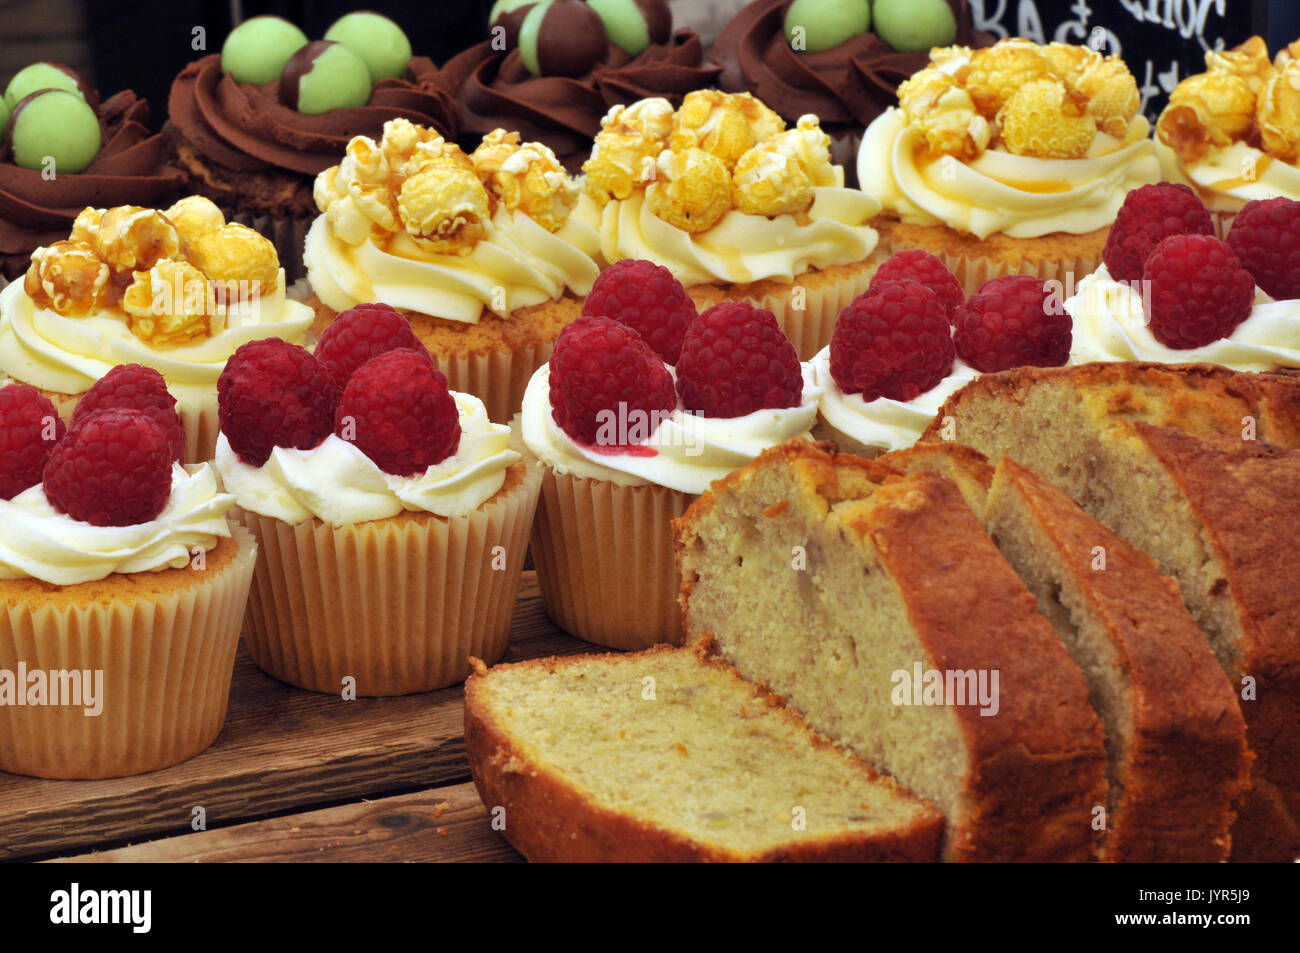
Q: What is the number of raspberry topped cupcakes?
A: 5